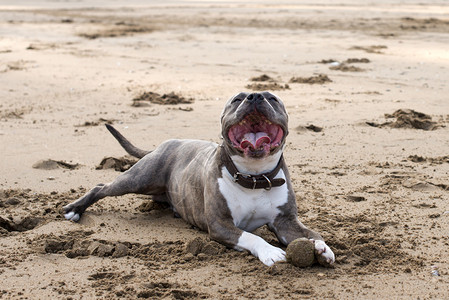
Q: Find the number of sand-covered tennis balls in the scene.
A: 1